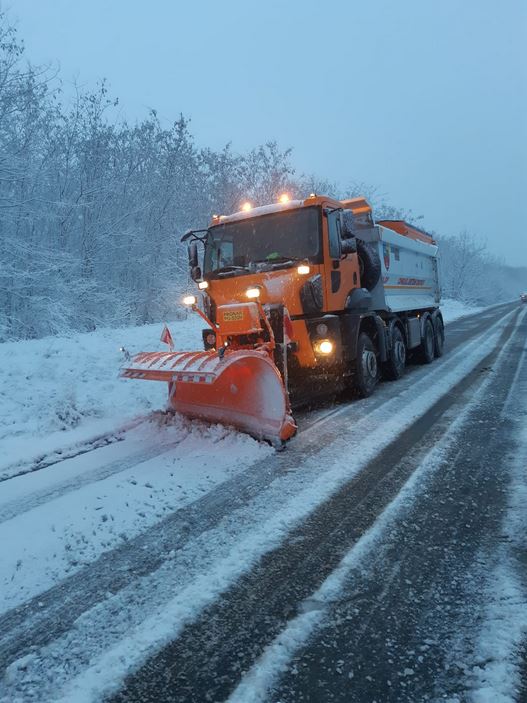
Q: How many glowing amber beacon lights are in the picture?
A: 2